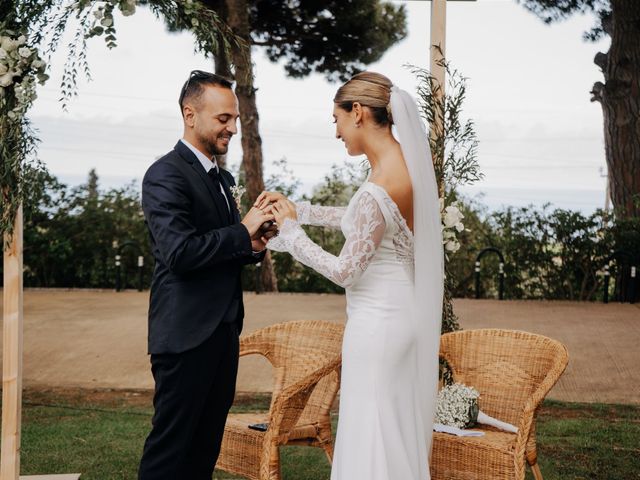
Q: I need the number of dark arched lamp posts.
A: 3